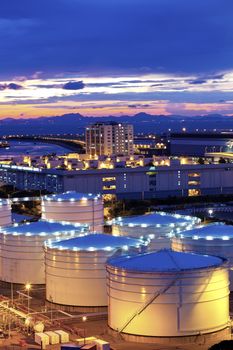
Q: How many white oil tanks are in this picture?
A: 7